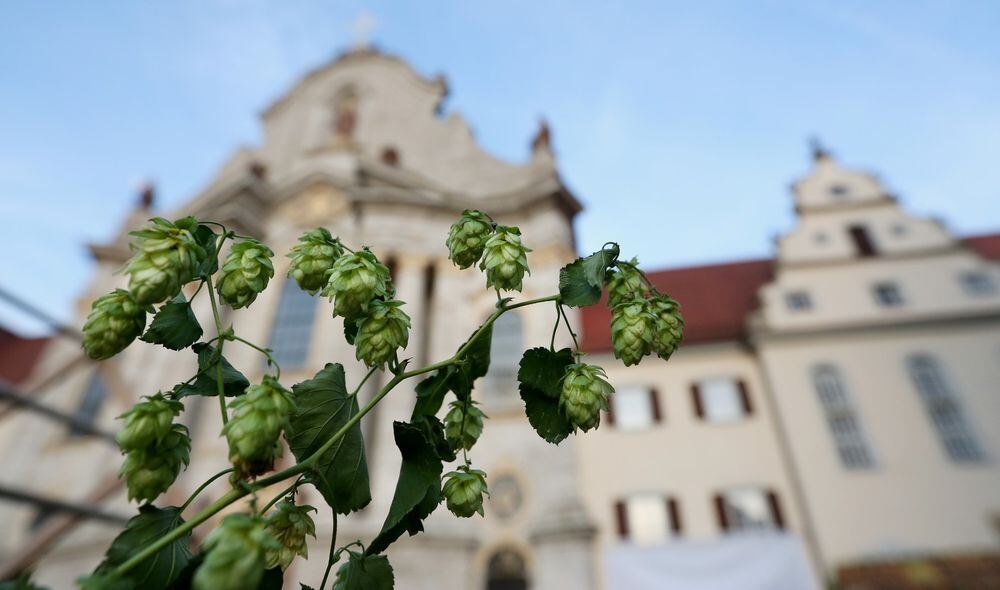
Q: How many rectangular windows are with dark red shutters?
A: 4